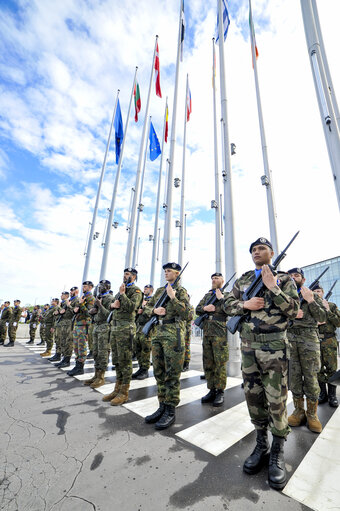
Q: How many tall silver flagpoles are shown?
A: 12